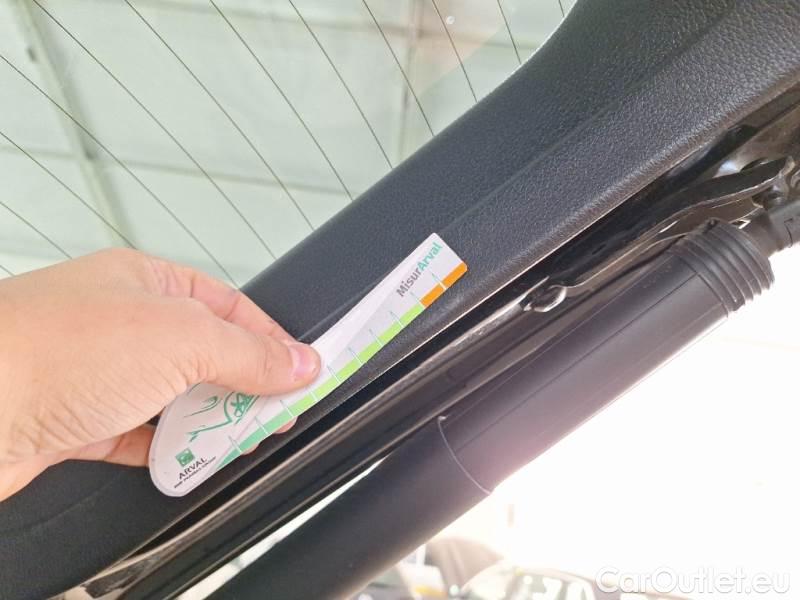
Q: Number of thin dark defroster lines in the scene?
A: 12